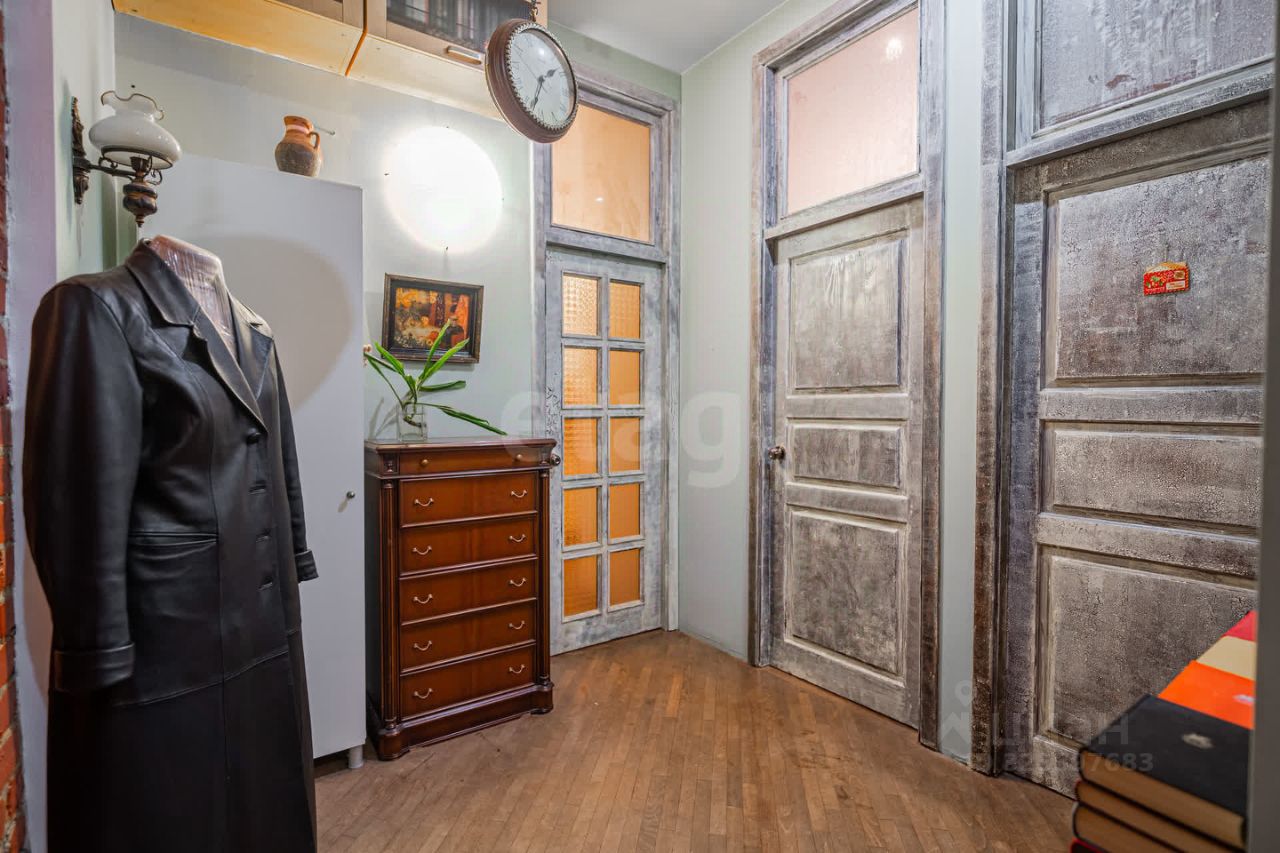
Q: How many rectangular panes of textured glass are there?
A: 10